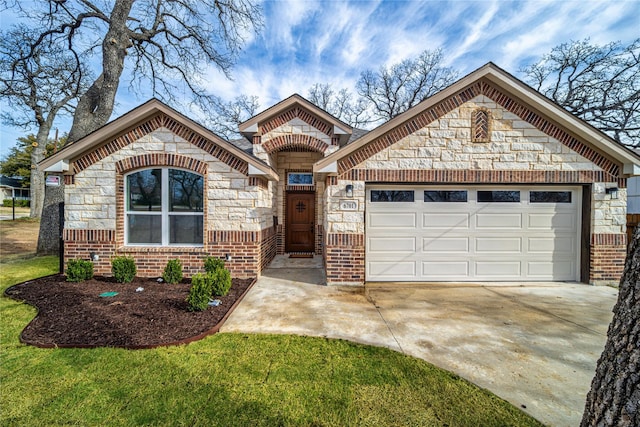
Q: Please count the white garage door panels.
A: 12